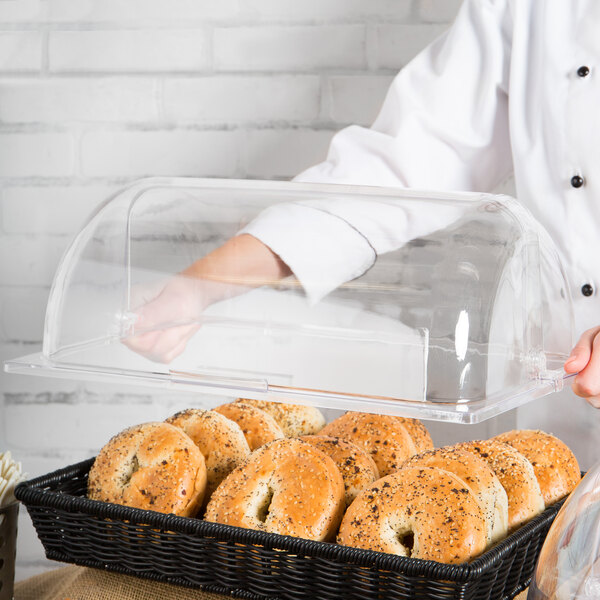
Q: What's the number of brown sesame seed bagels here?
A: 12